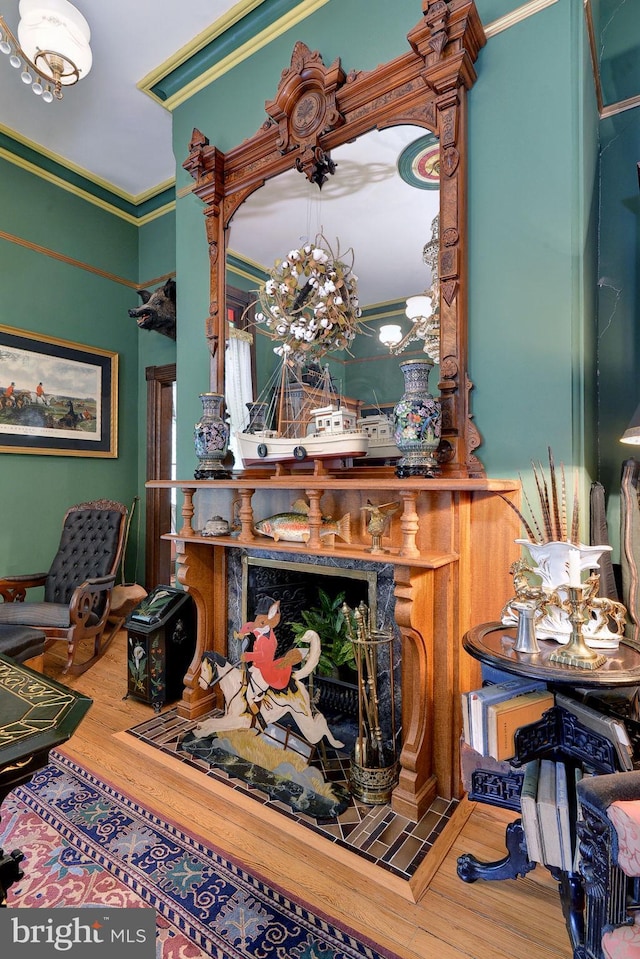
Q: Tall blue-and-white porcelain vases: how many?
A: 2